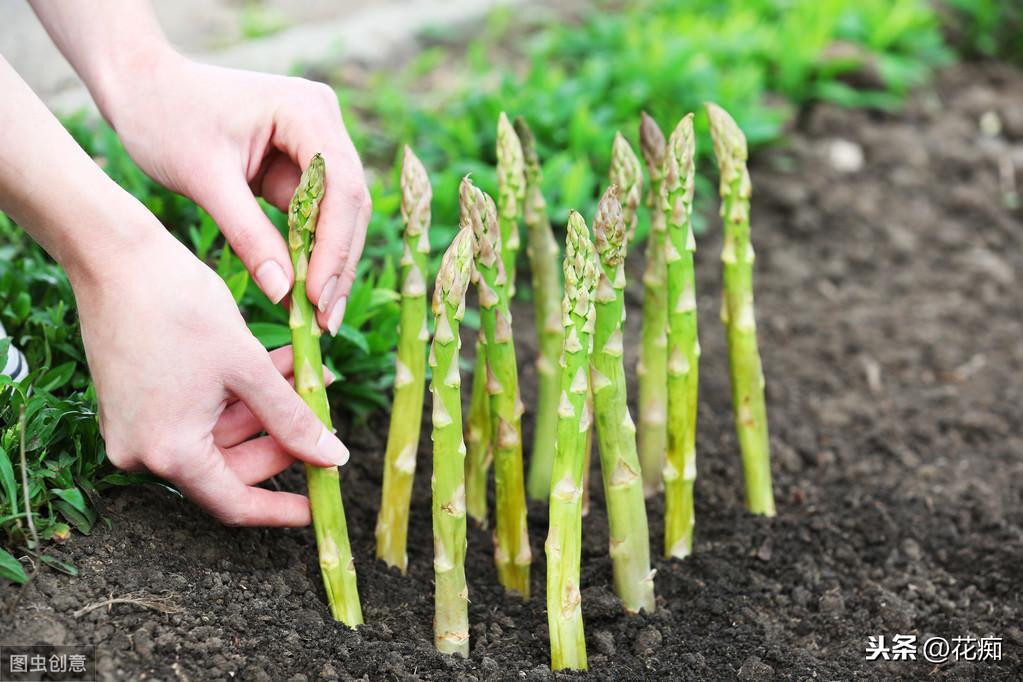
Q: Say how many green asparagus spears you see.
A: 12